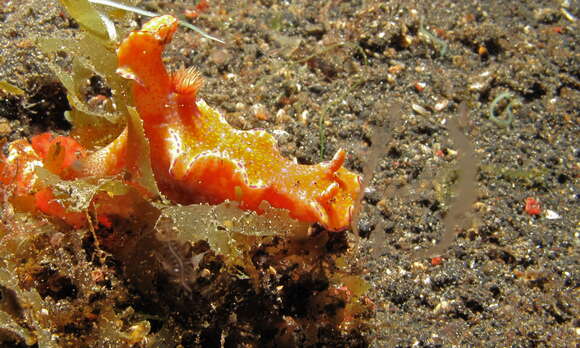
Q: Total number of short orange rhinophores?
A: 2